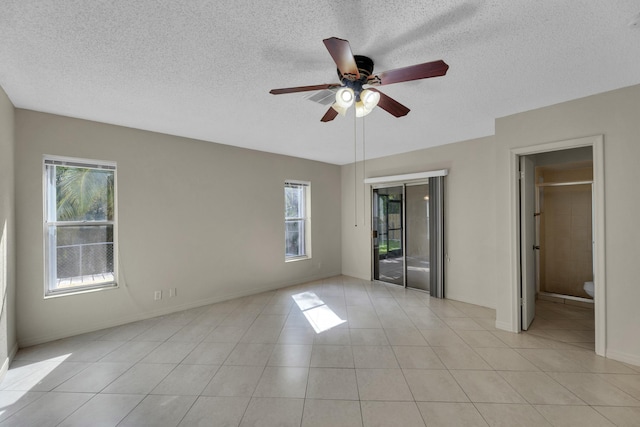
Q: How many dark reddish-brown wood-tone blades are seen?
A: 5